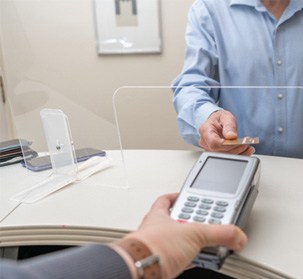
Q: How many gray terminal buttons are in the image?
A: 12